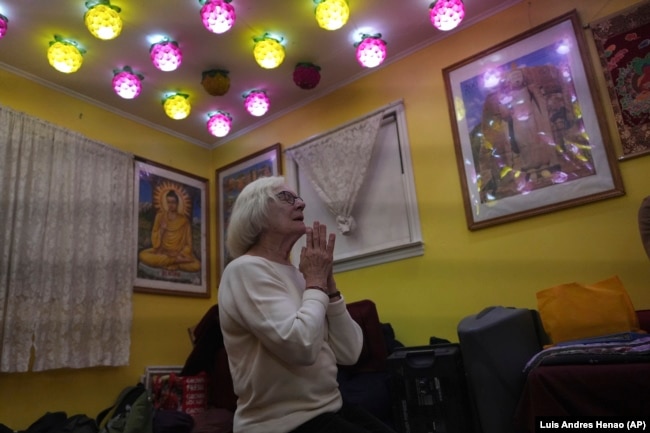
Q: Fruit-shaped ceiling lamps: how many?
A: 15